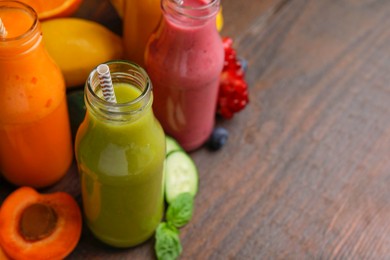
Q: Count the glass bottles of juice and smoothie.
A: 4